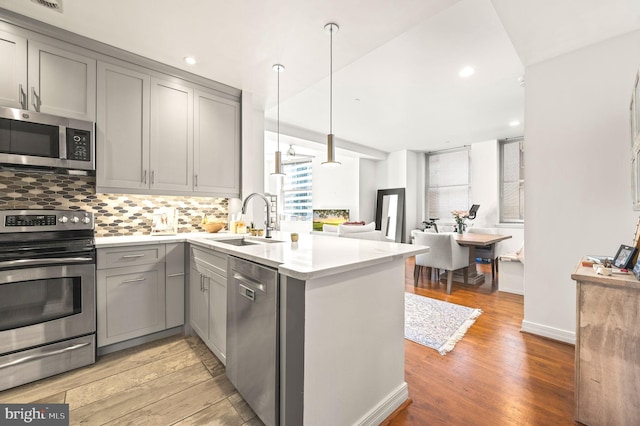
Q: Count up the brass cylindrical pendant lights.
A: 2